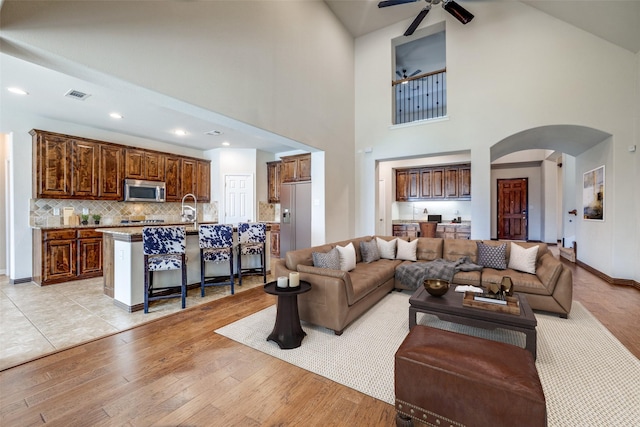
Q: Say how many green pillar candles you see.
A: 0